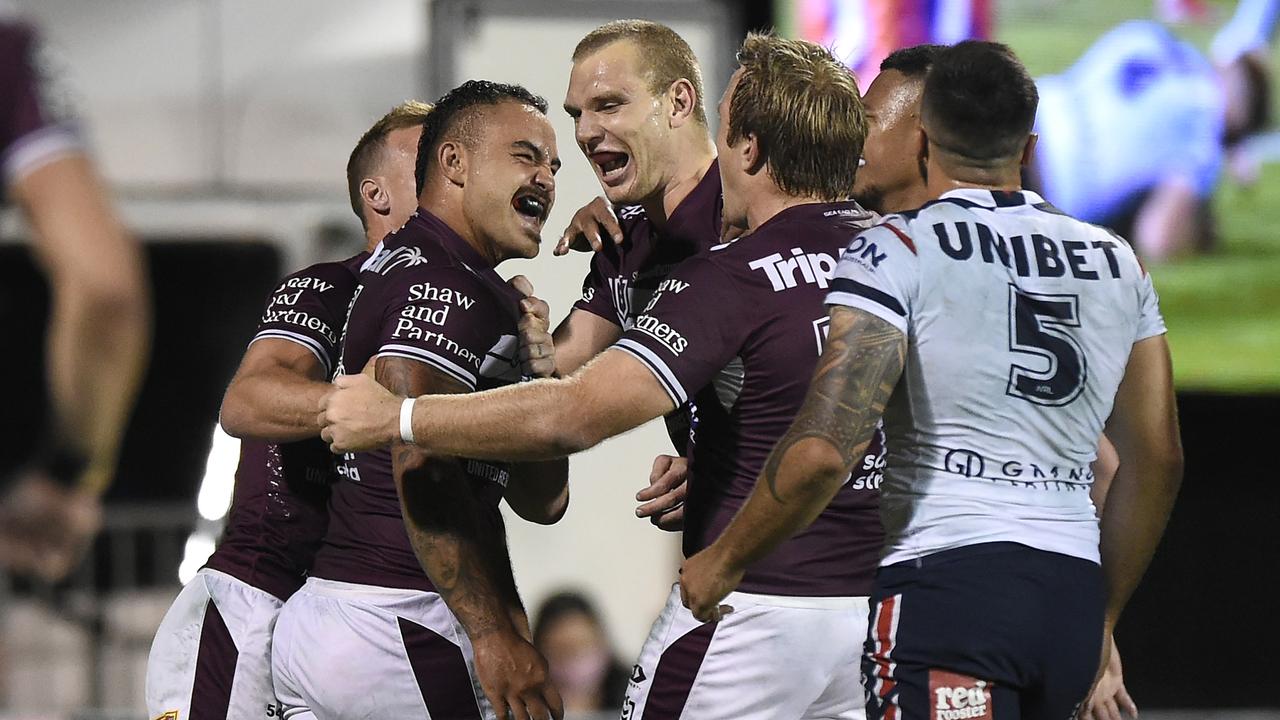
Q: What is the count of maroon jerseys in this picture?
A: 5